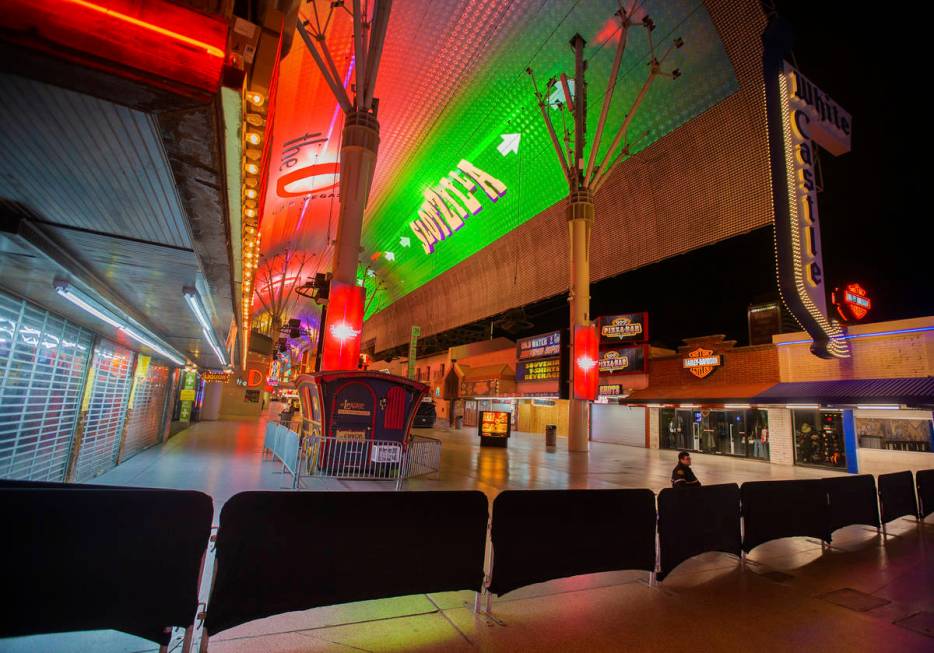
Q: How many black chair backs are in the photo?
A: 8